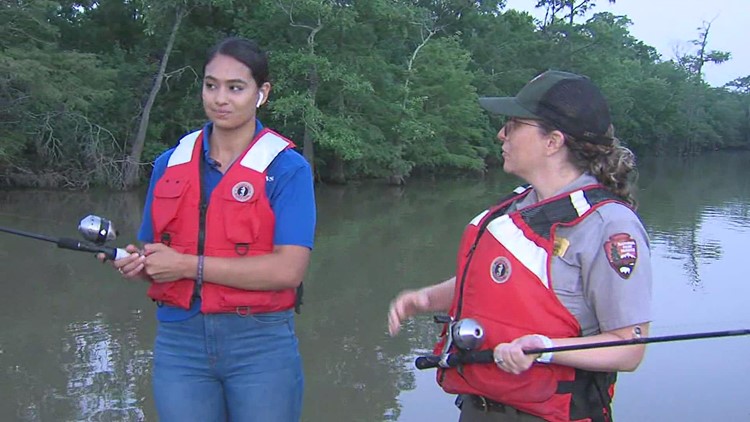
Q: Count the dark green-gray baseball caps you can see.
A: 1